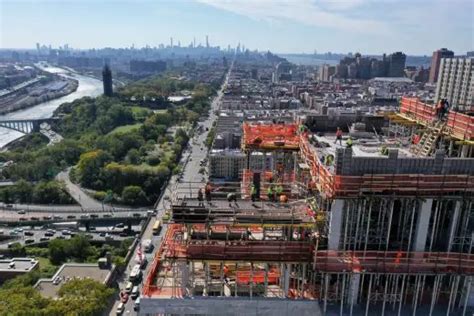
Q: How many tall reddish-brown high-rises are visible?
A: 1